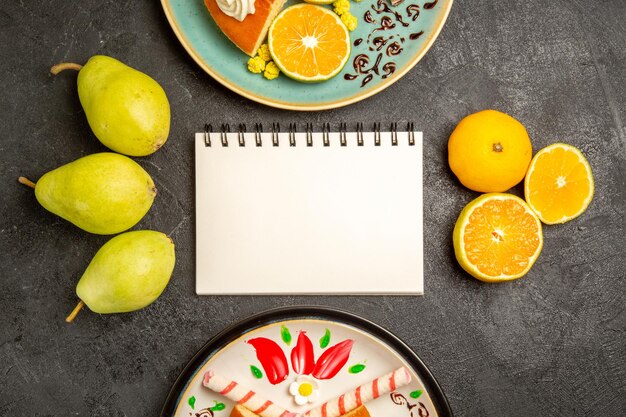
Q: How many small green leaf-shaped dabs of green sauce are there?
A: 7